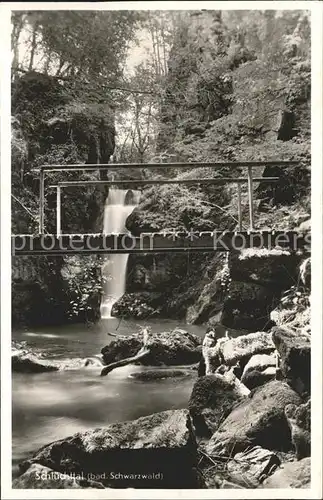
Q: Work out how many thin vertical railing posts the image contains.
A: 4